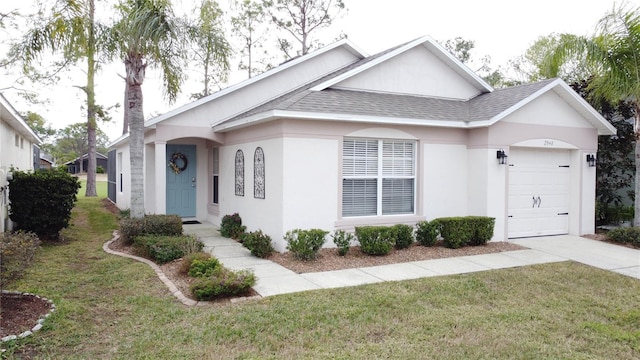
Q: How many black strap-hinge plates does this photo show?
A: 4